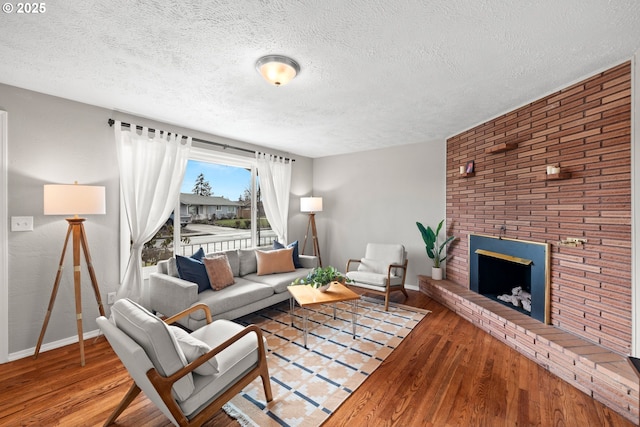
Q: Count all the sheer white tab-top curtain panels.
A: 2